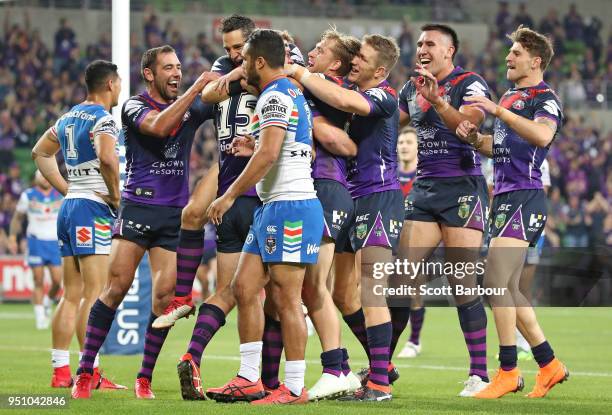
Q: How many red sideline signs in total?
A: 1